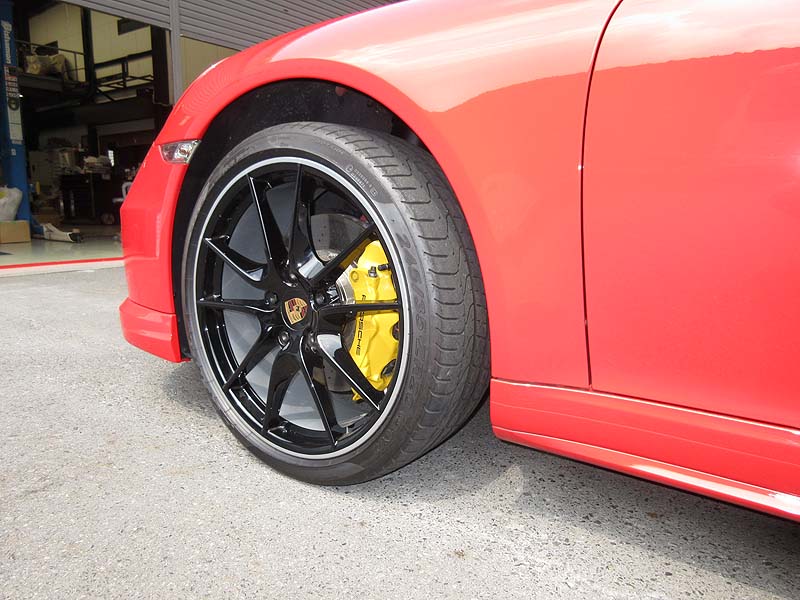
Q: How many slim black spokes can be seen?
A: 10